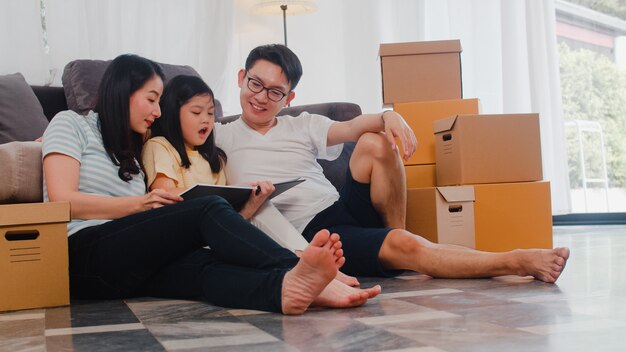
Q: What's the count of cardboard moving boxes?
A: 7